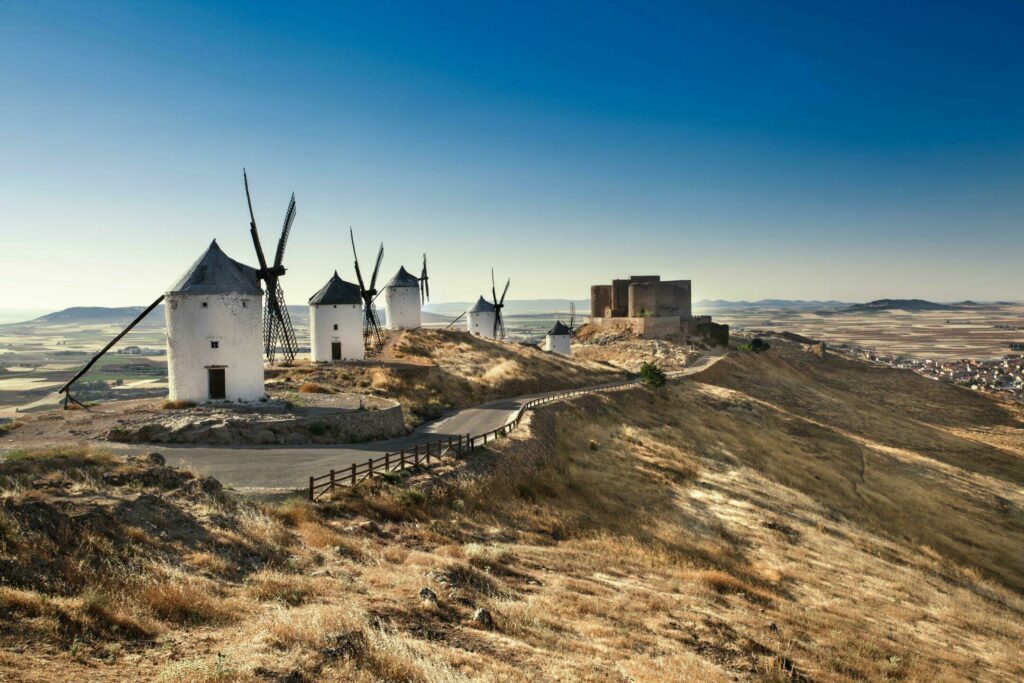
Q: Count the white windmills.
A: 5